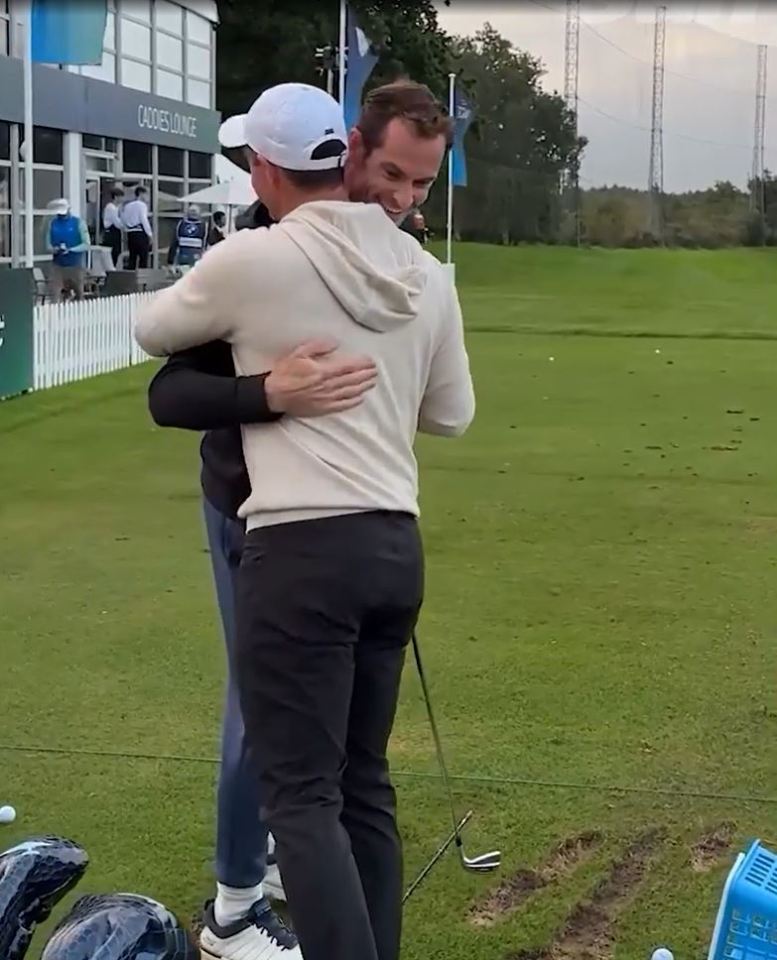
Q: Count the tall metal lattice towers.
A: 3